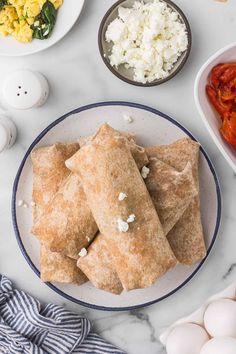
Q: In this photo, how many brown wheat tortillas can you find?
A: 5